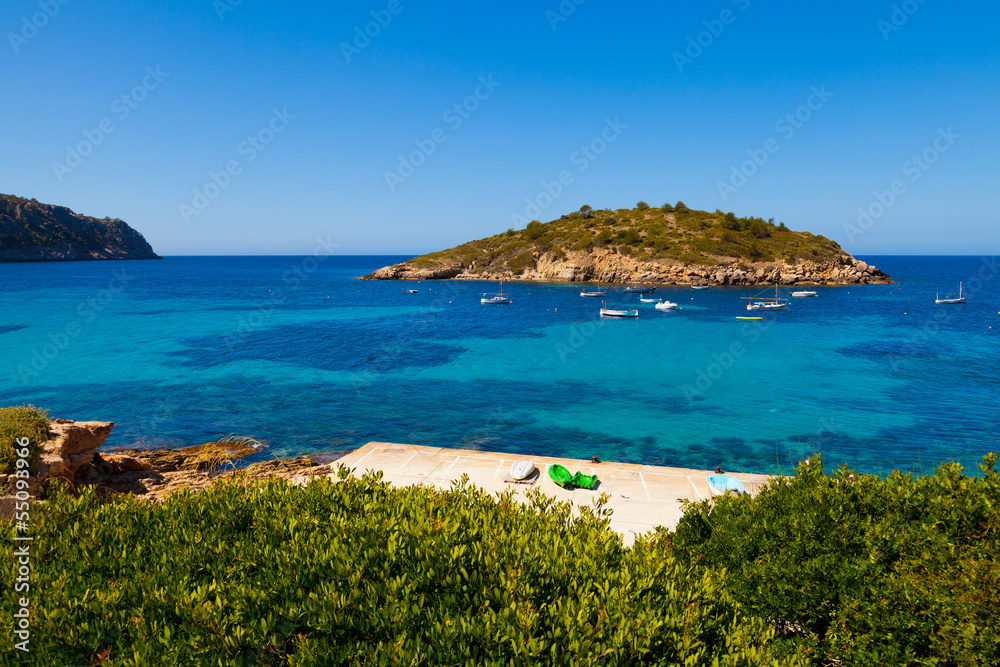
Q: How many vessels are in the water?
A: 12